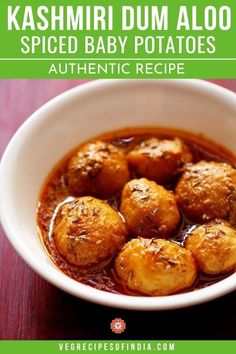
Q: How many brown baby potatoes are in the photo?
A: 7